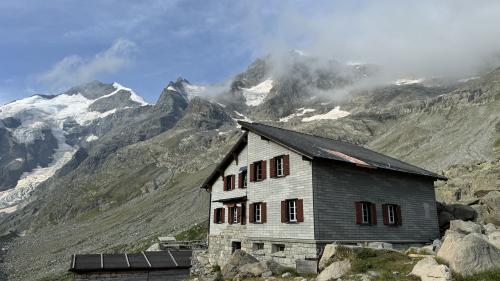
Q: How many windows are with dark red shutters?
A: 10